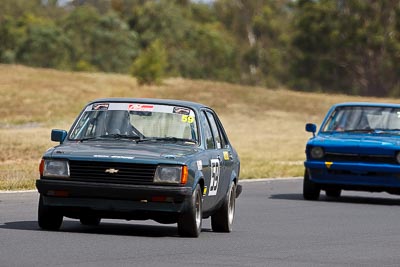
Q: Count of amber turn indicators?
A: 2